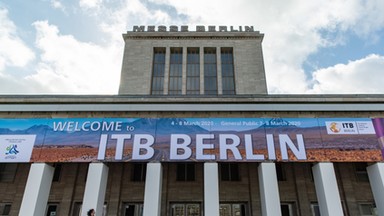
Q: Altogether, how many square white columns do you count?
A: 7